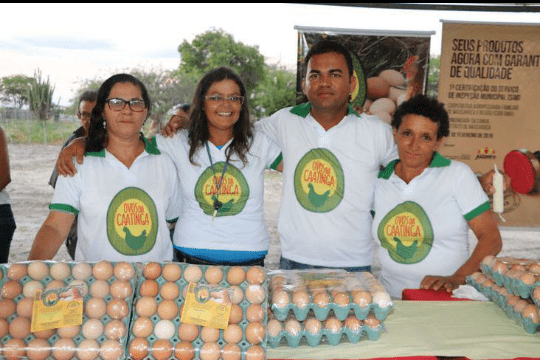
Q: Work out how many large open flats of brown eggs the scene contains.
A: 2